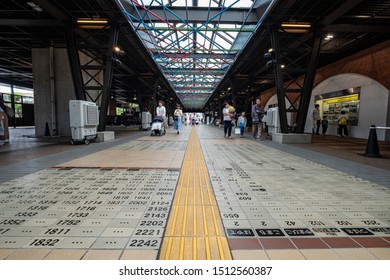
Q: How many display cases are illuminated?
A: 1